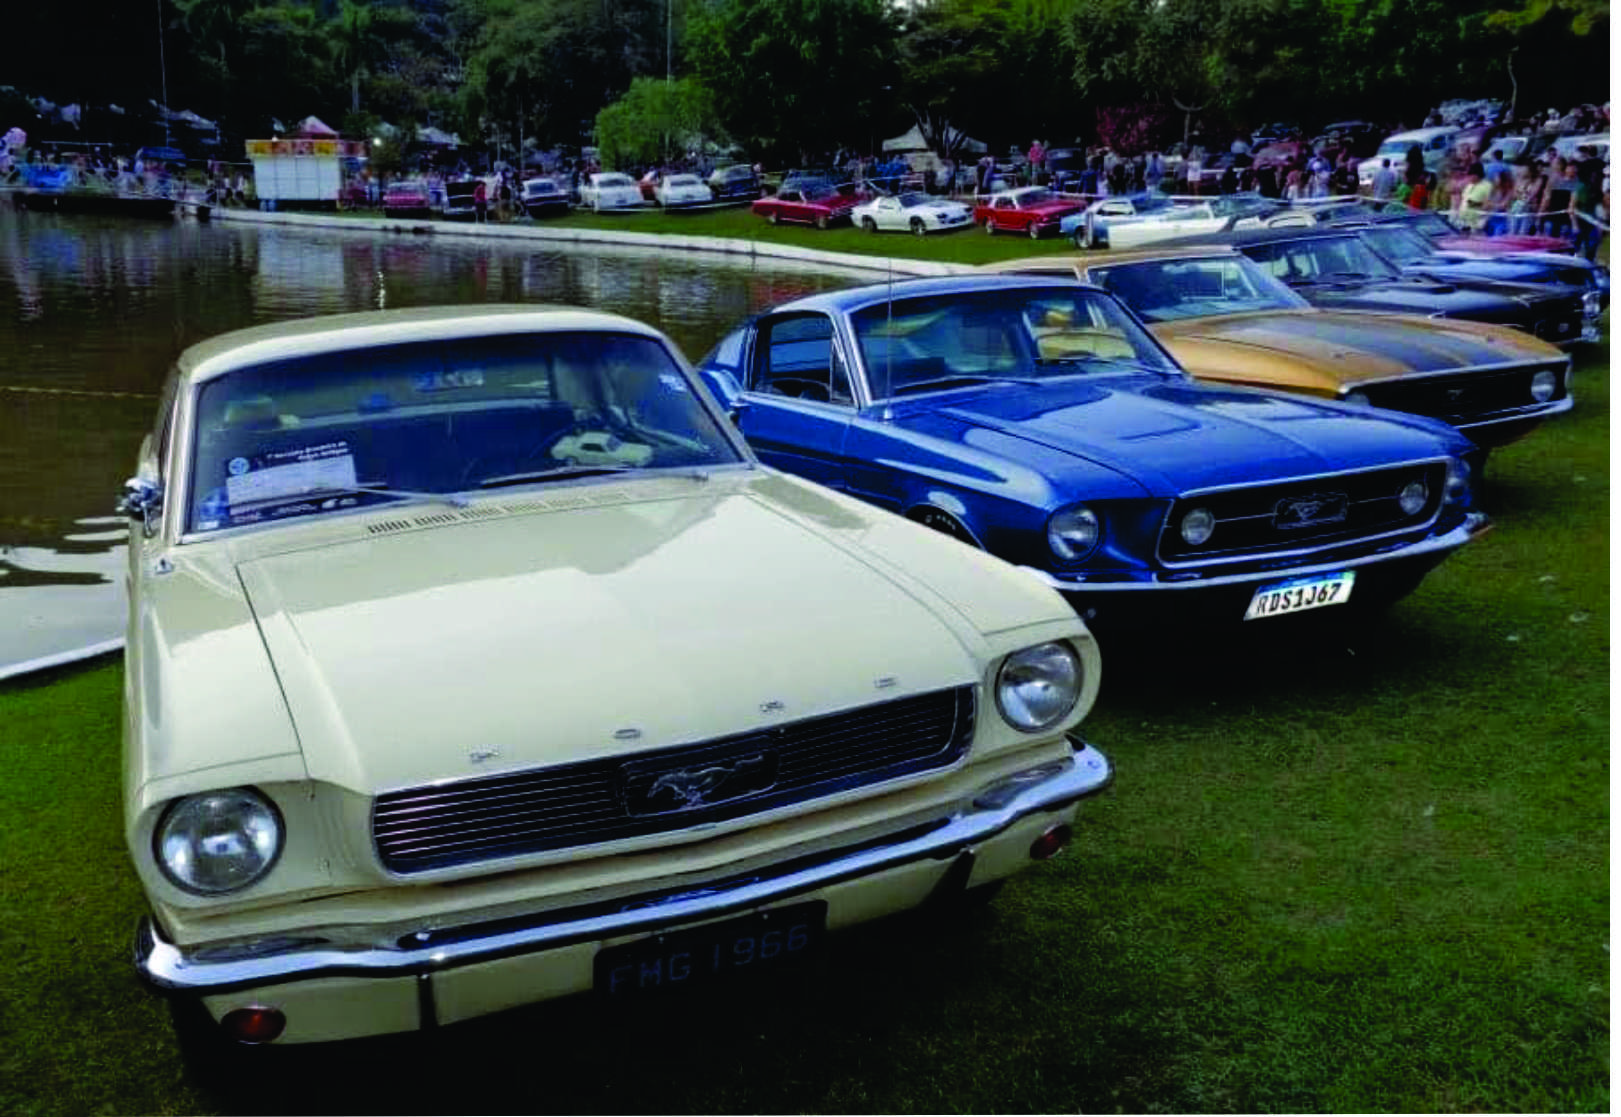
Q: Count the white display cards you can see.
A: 1